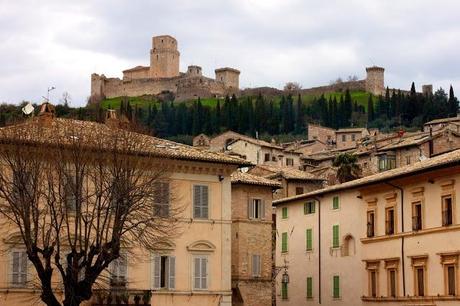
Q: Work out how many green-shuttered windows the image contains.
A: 9